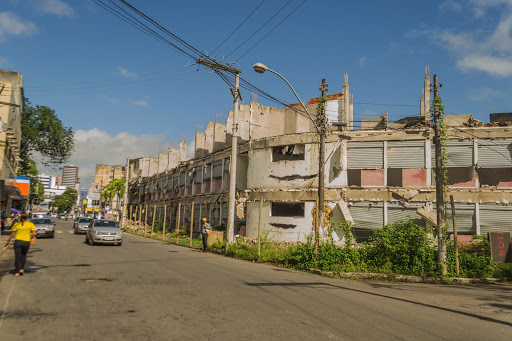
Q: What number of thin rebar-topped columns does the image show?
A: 4